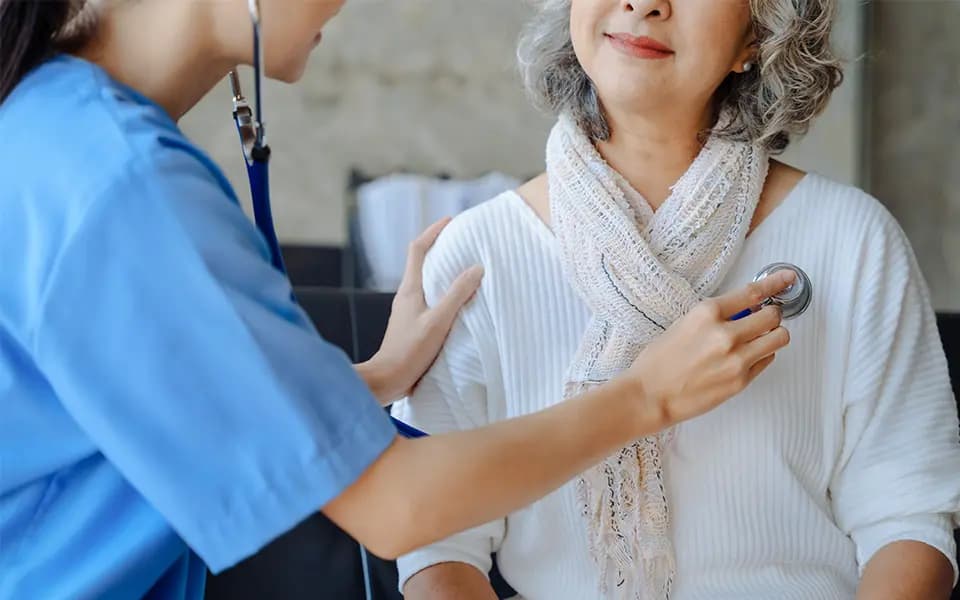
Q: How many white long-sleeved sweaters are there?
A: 1